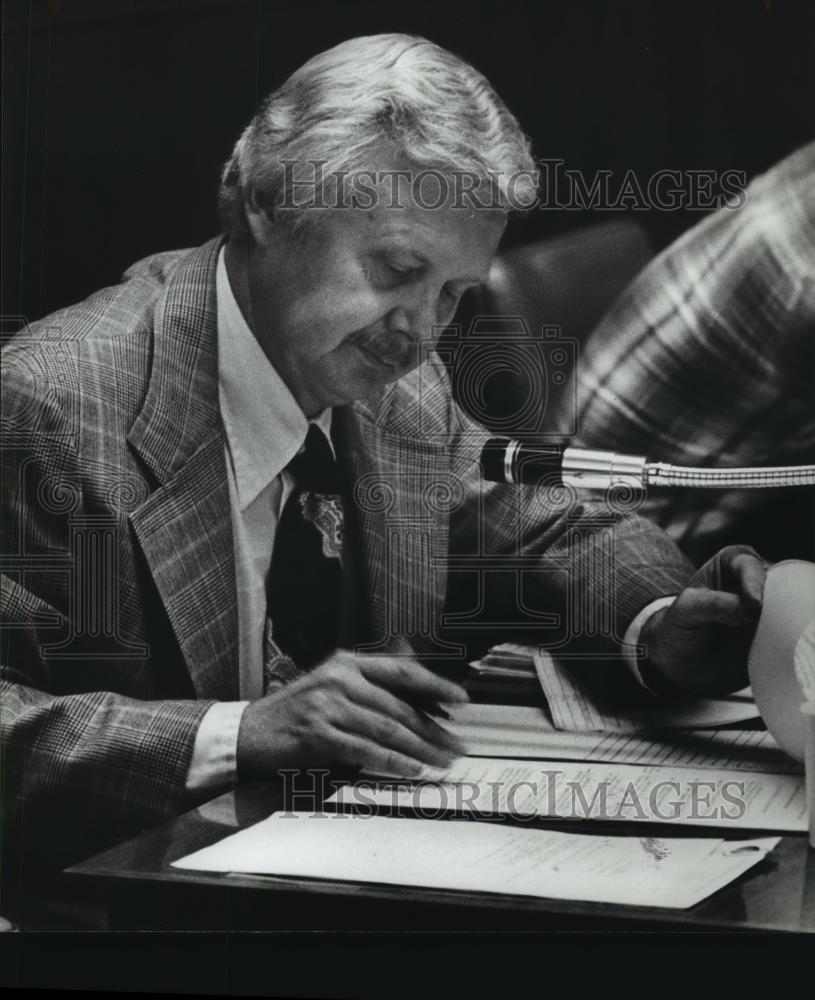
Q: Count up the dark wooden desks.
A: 1